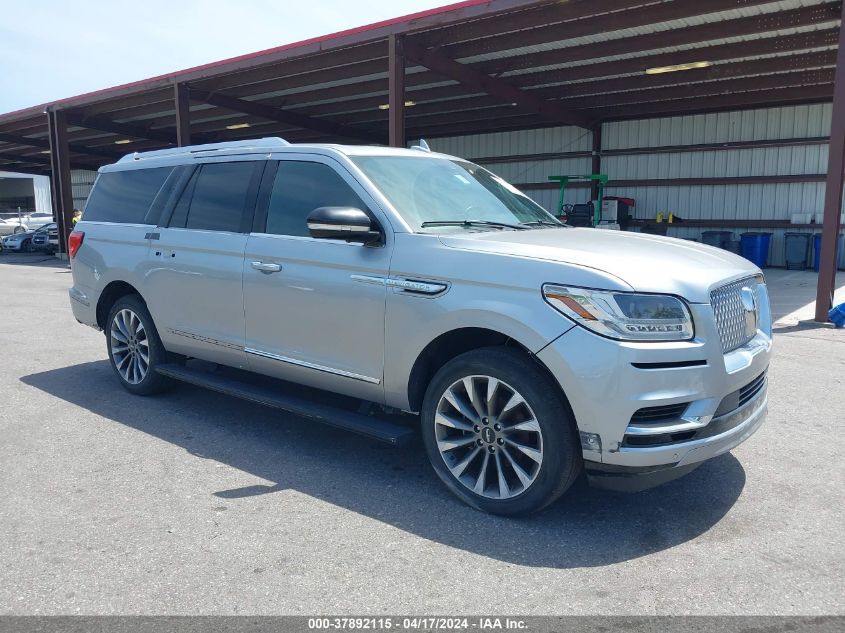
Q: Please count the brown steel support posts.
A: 5